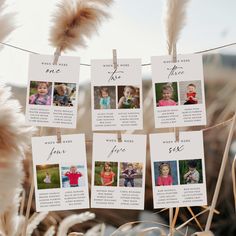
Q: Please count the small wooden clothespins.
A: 6